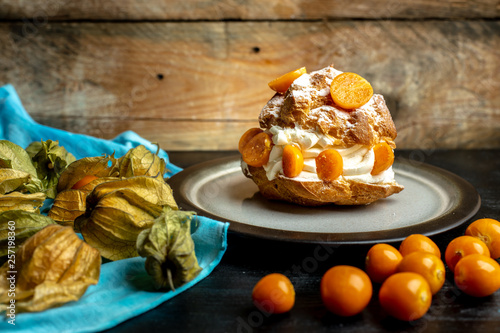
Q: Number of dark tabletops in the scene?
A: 1